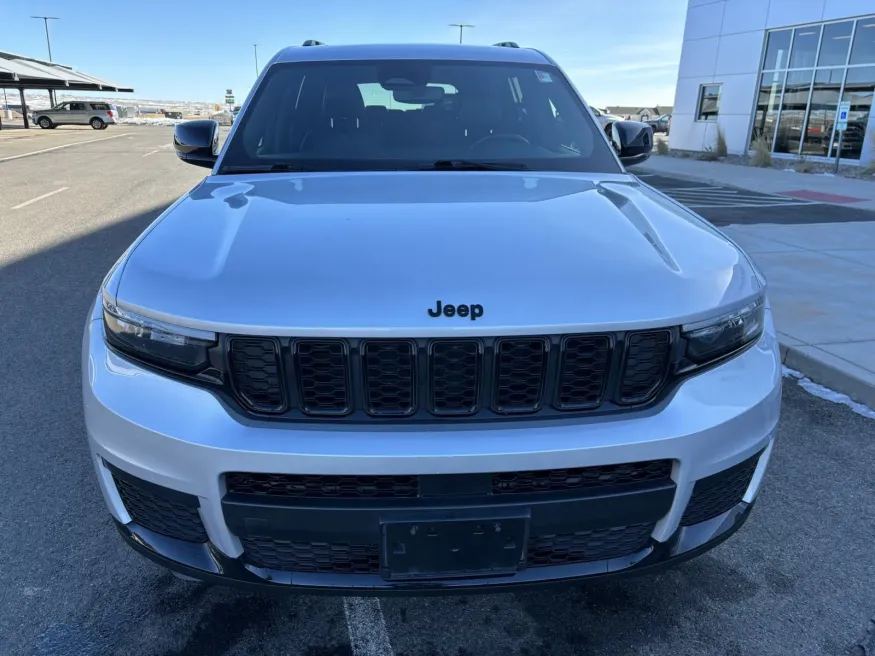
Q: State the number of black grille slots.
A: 7